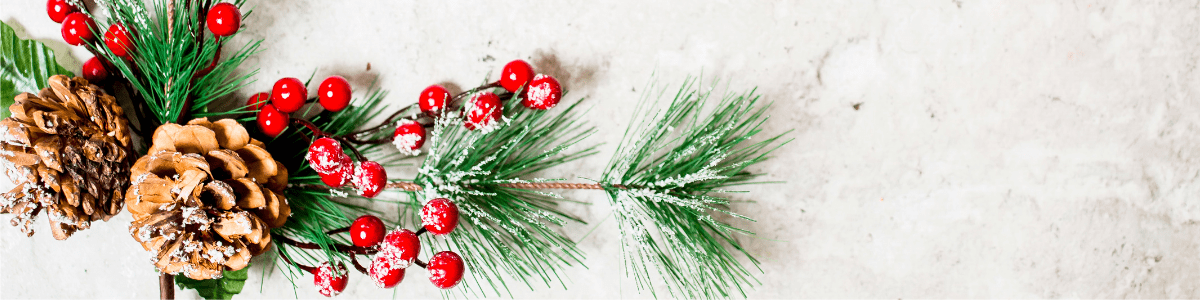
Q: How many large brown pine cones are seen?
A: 2